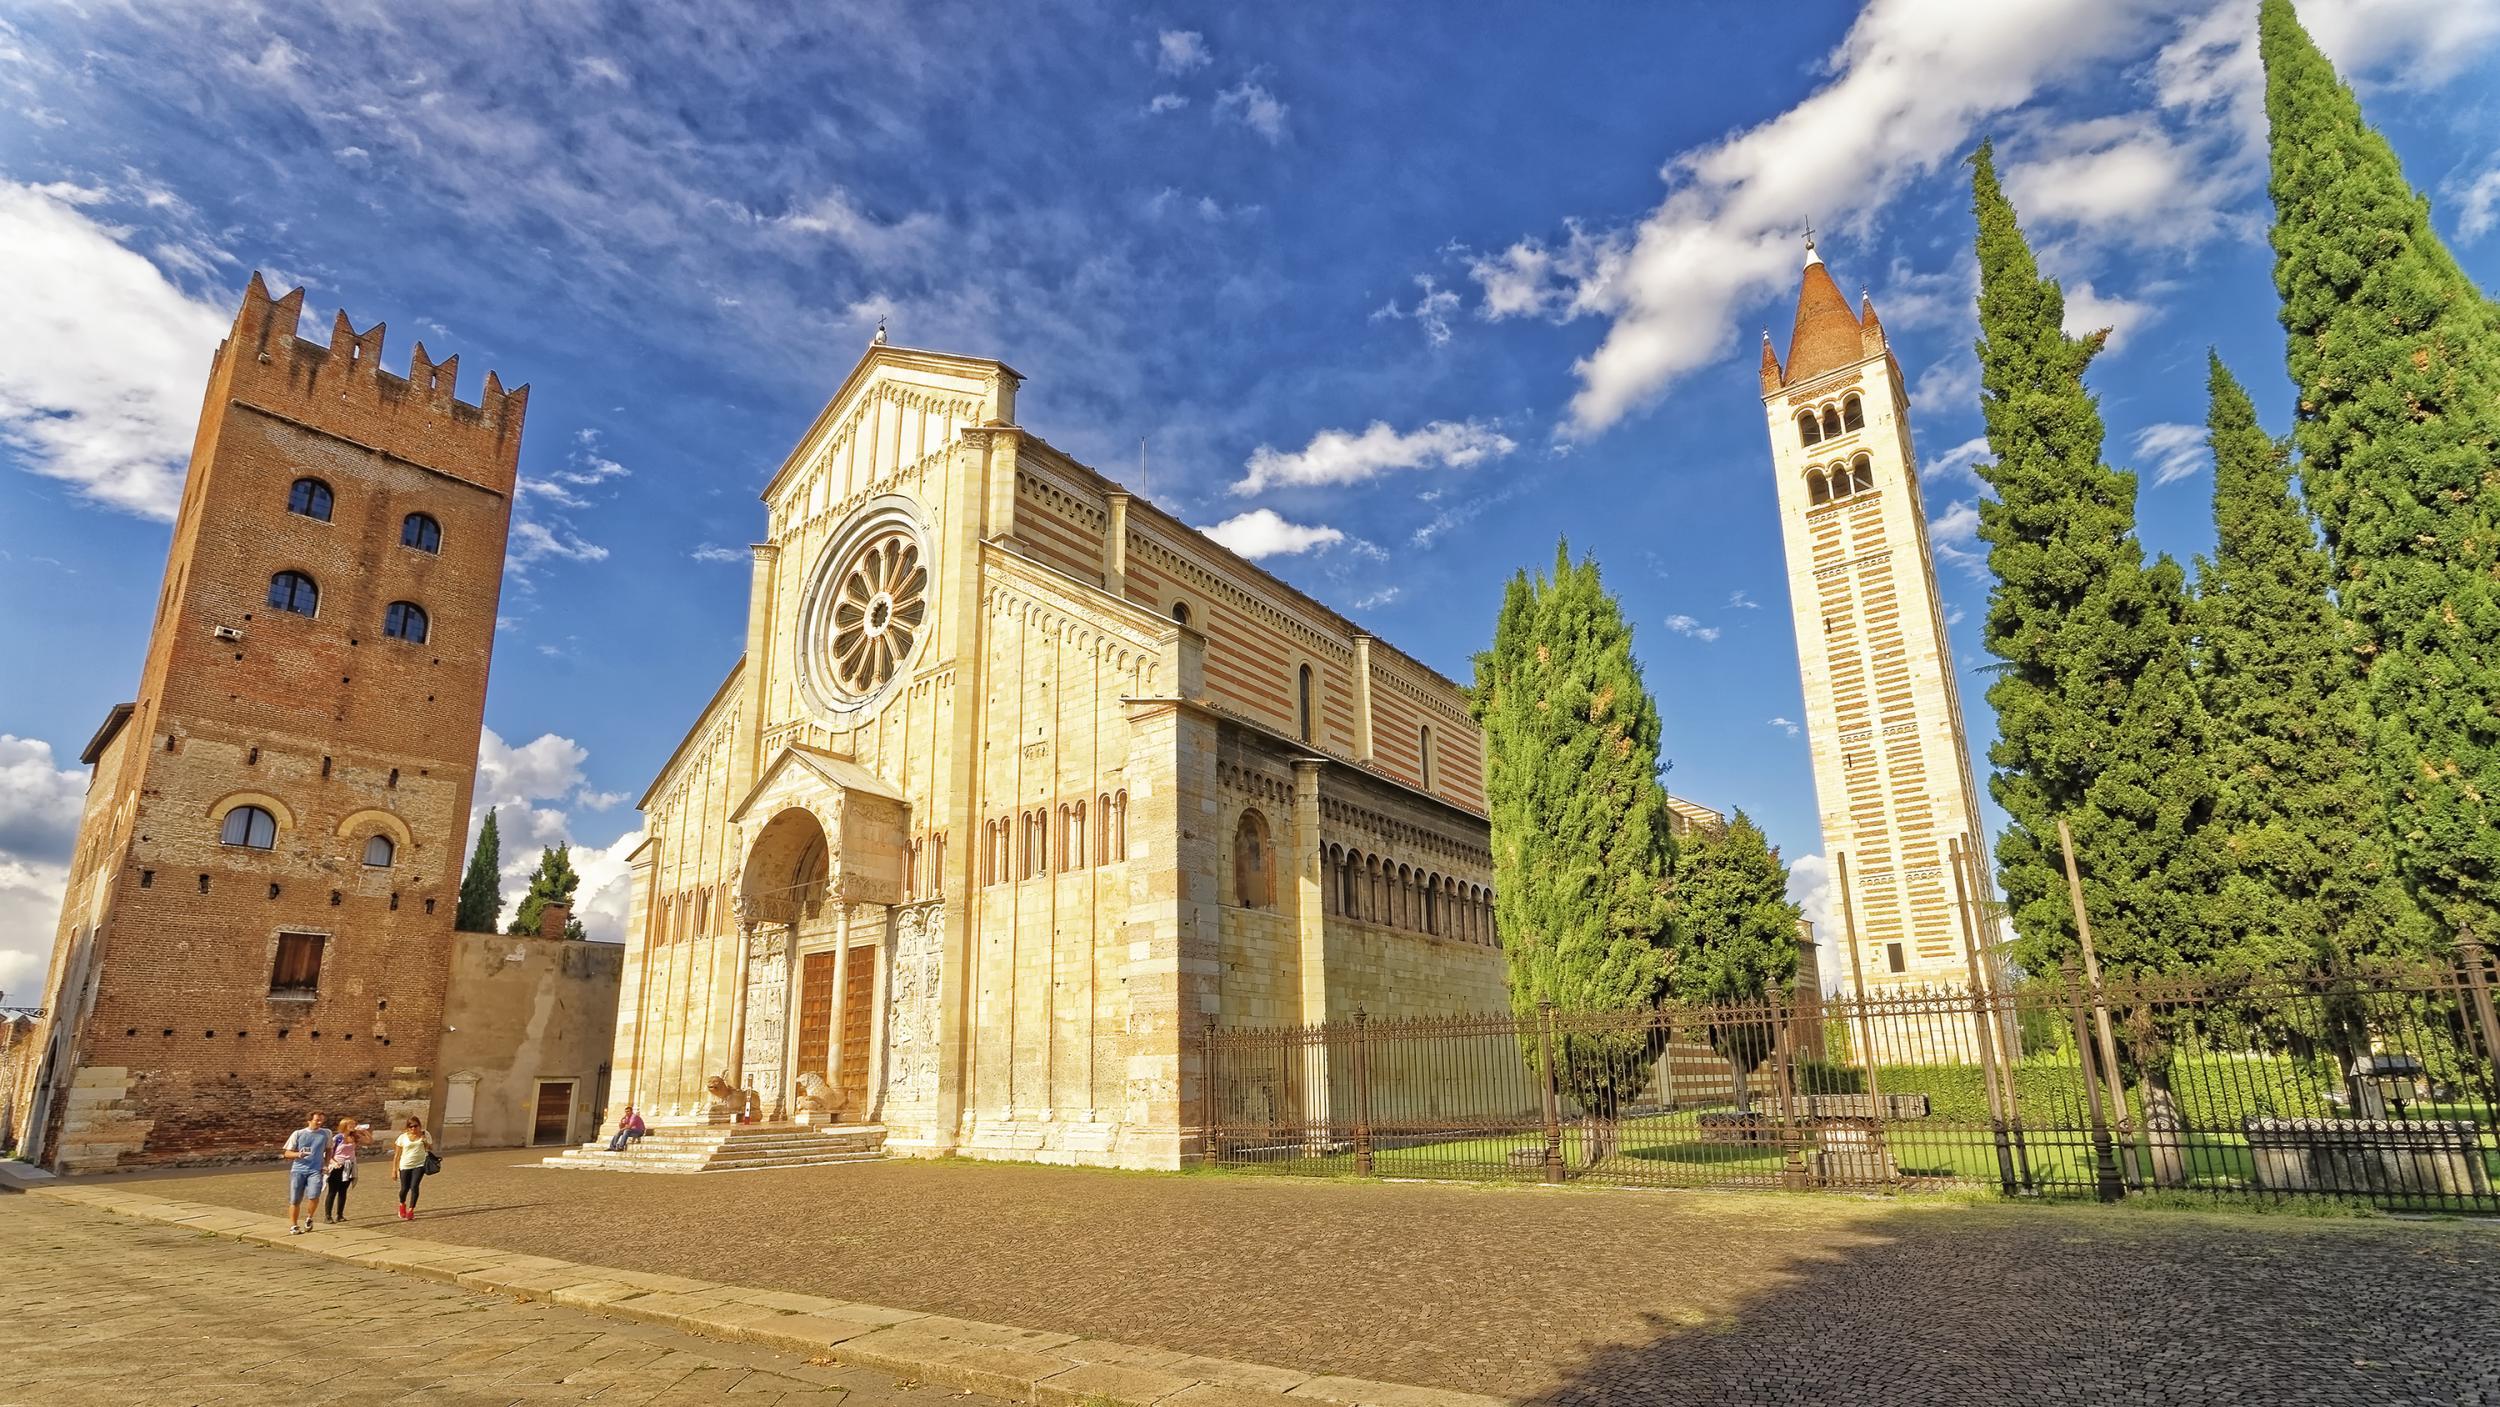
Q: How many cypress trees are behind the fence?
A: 5